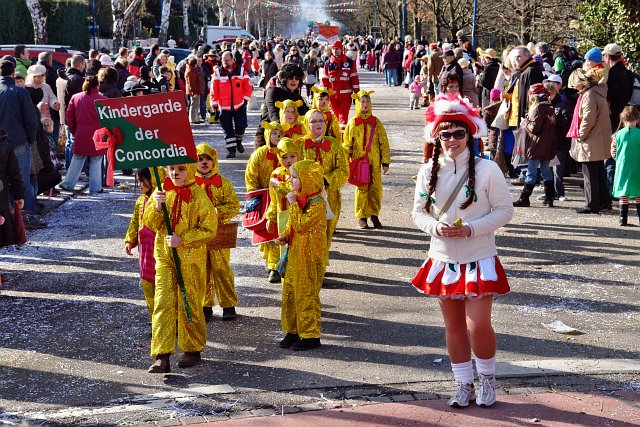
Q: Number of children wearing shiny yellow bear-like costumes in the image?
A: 10